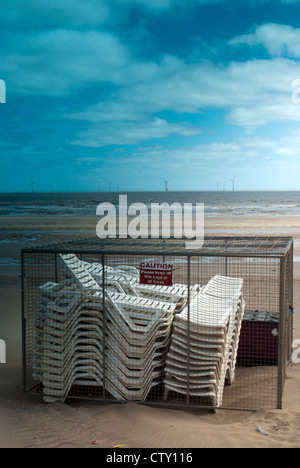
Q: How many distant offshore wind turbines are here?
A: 11